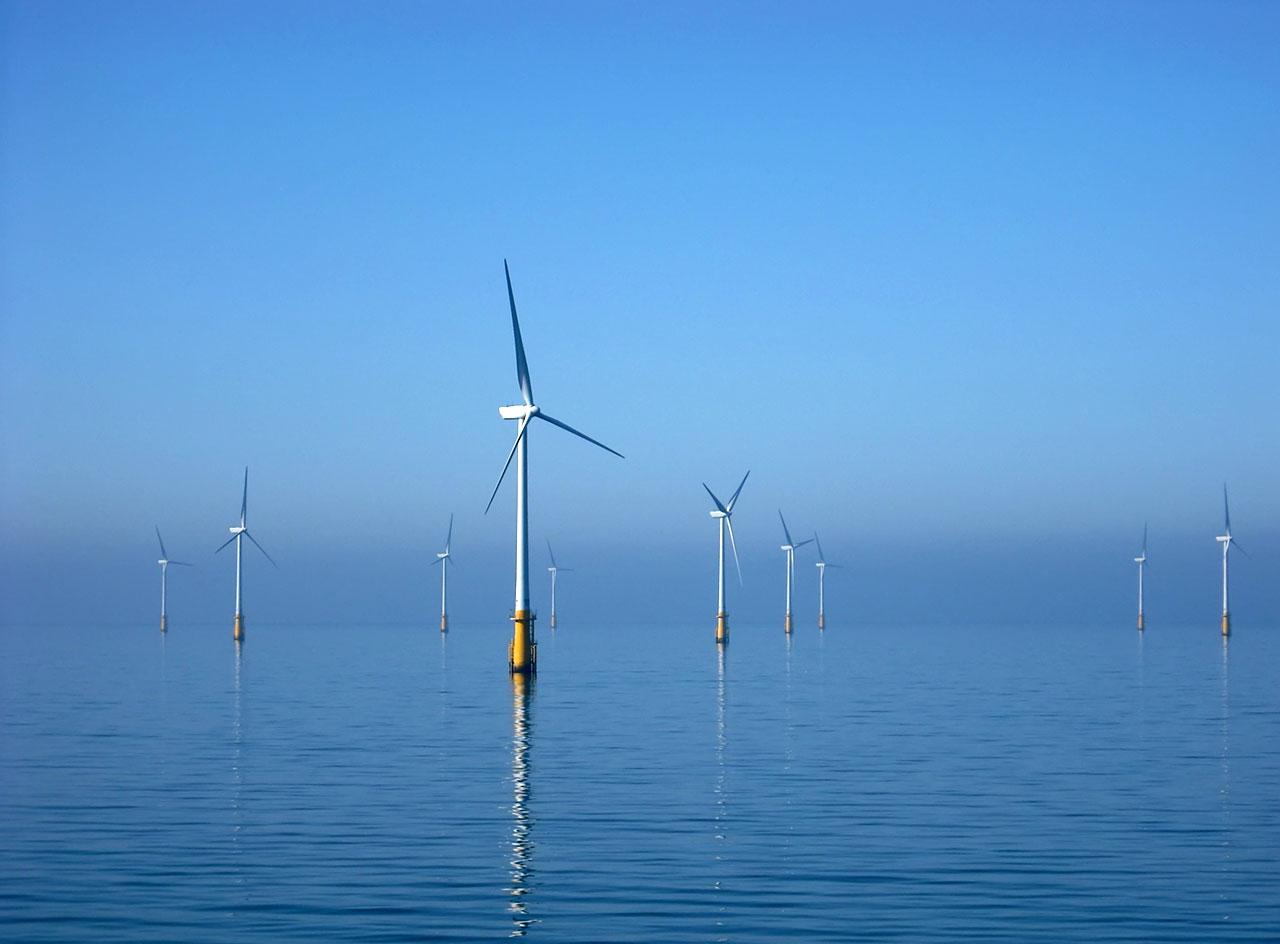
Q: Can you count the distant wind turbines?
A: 9